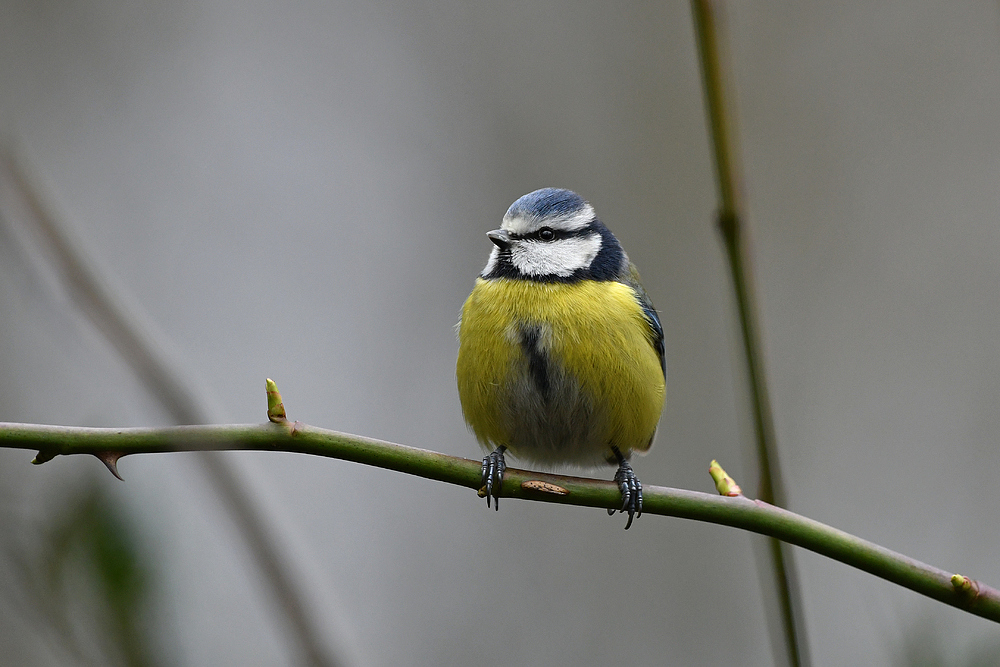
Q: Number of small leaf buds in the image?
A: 3